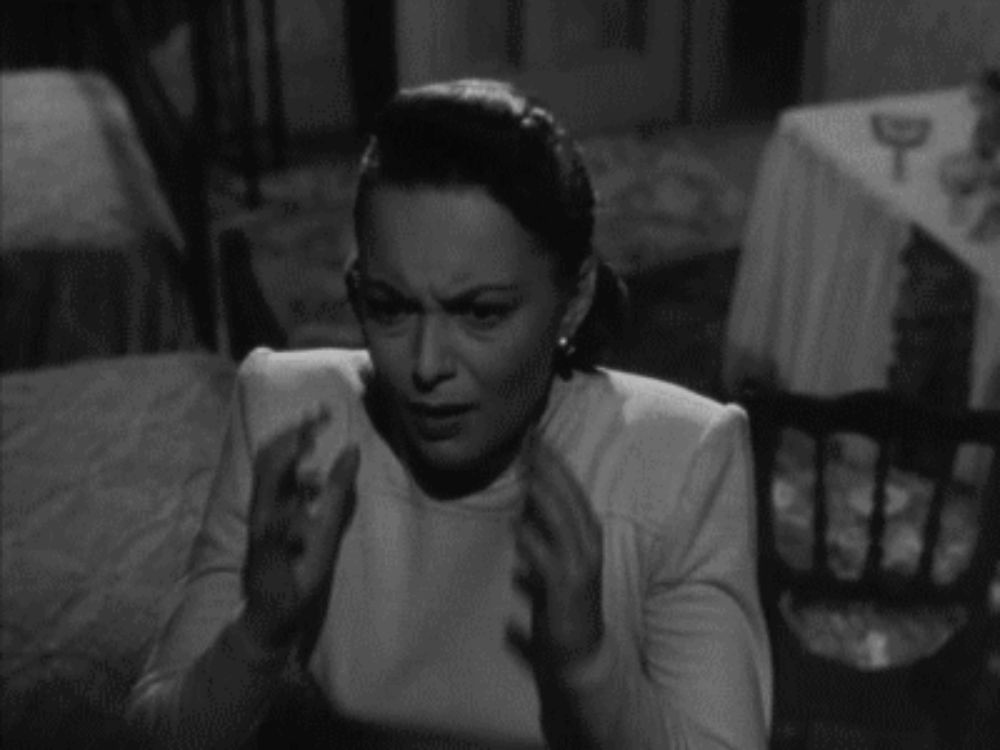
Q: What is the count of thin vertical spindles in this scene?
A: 3